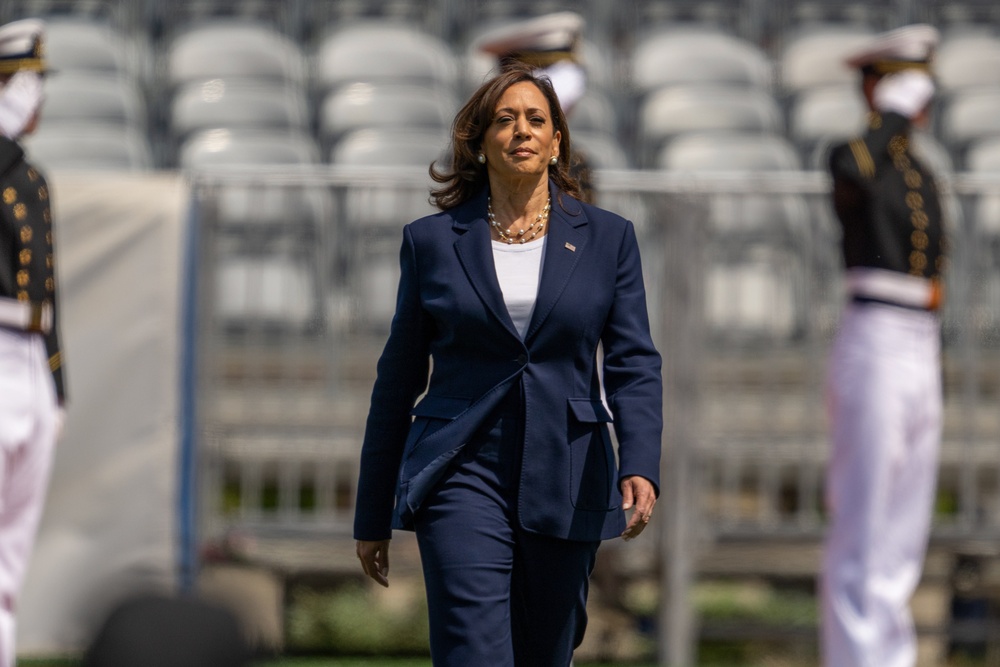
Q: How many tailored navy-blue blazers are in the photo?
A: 1